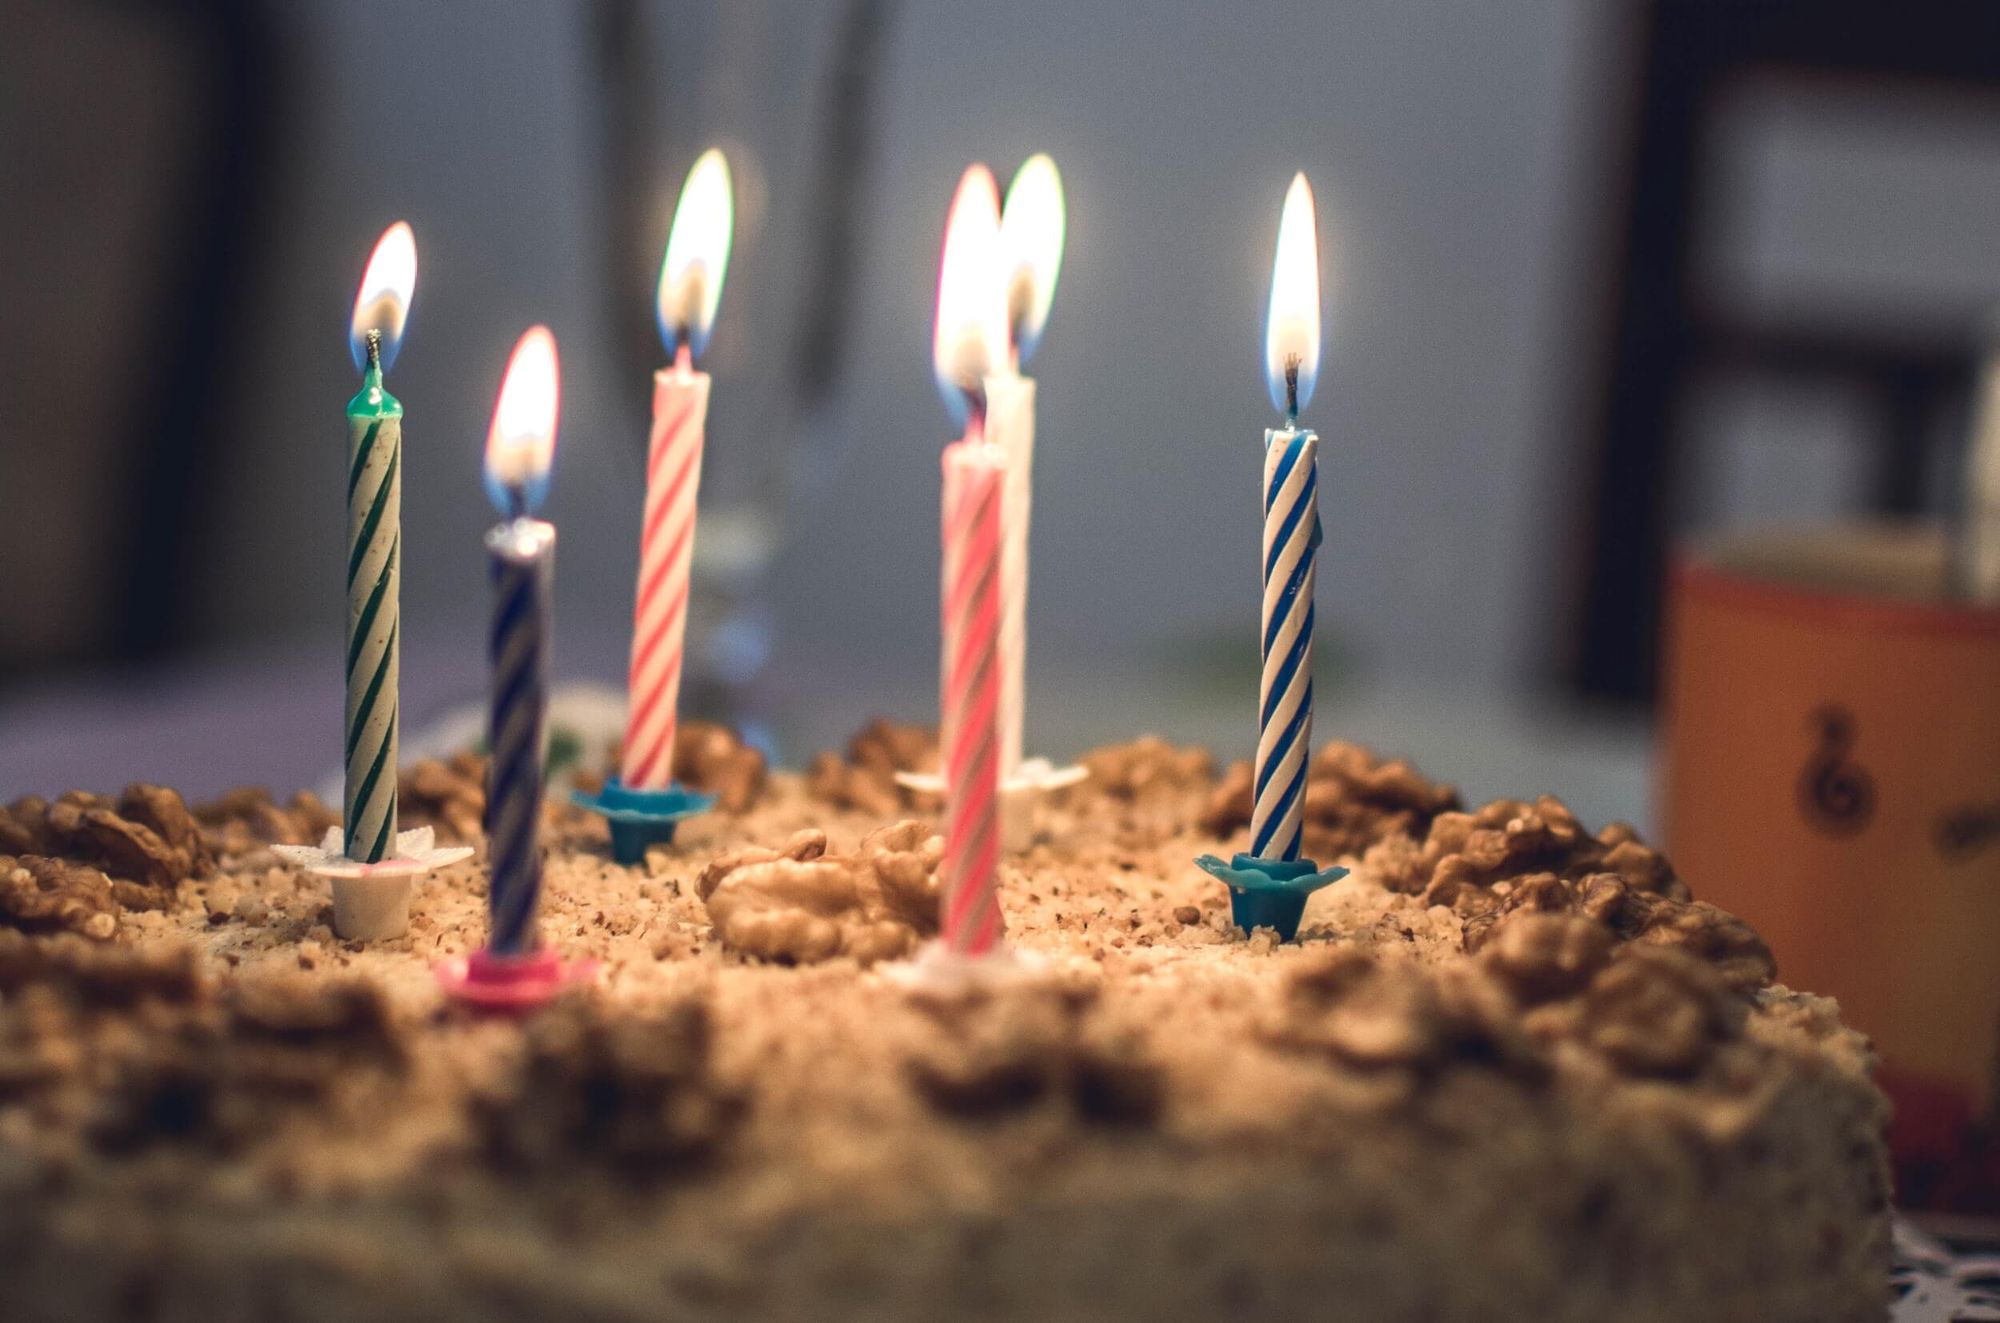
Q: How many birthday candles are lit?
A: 6